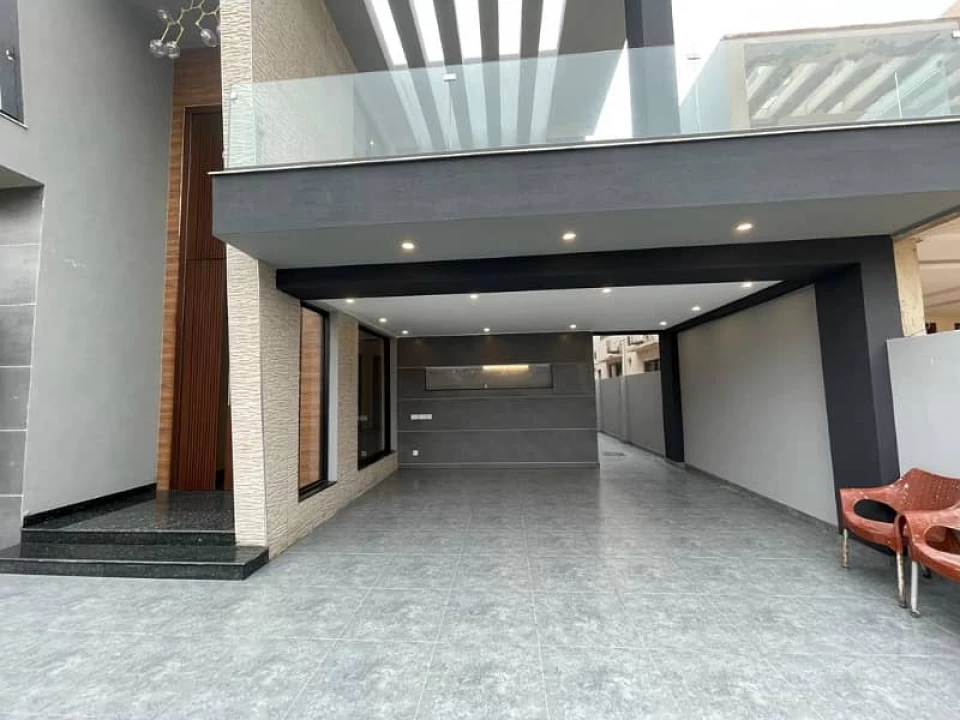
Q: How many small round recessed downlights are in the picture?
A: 13